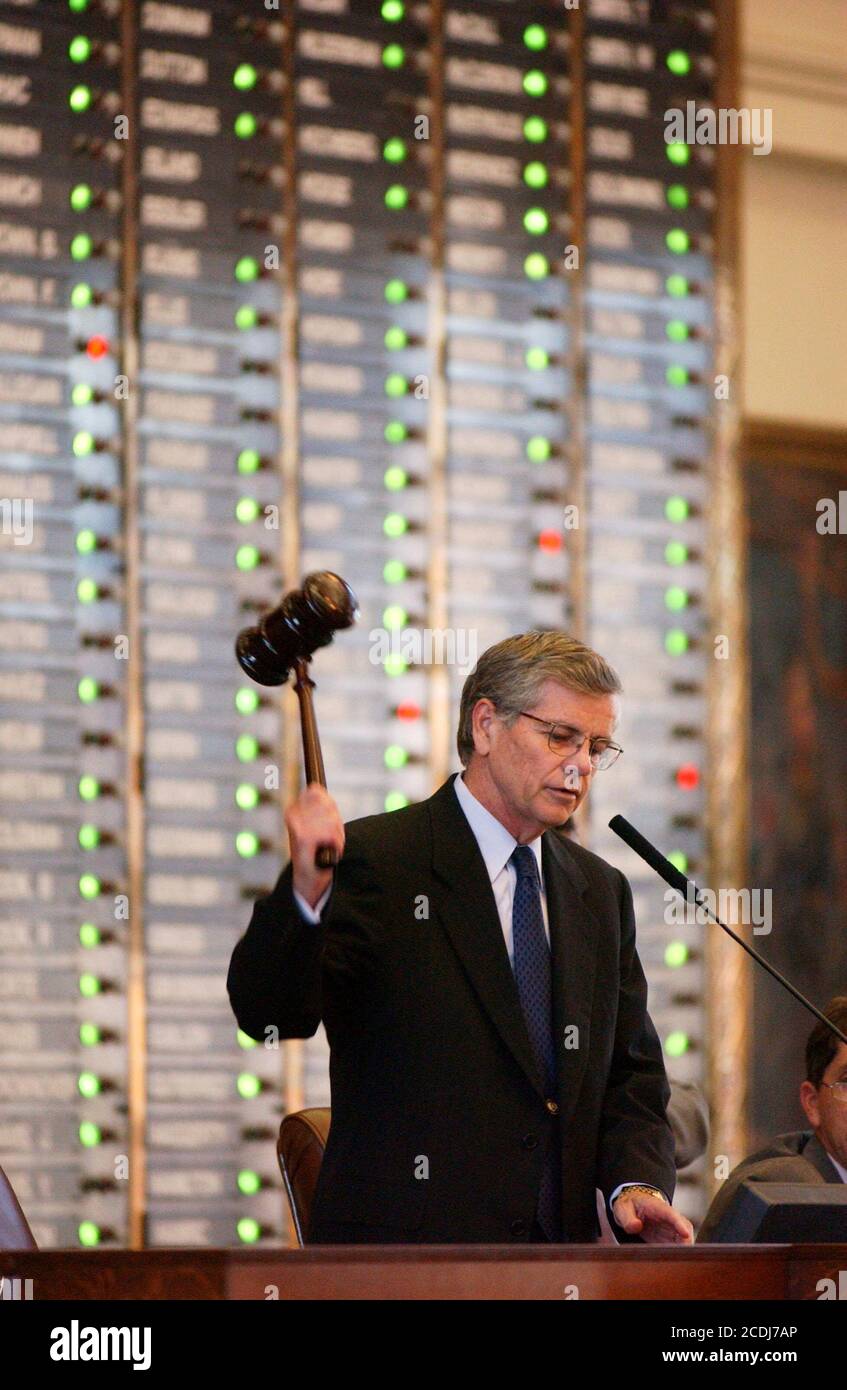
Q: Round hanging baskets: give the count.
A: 0